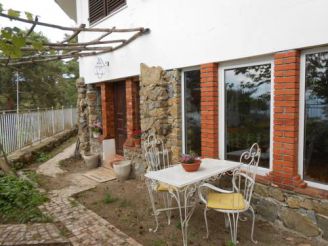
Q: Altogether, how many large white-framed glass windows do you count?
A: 3